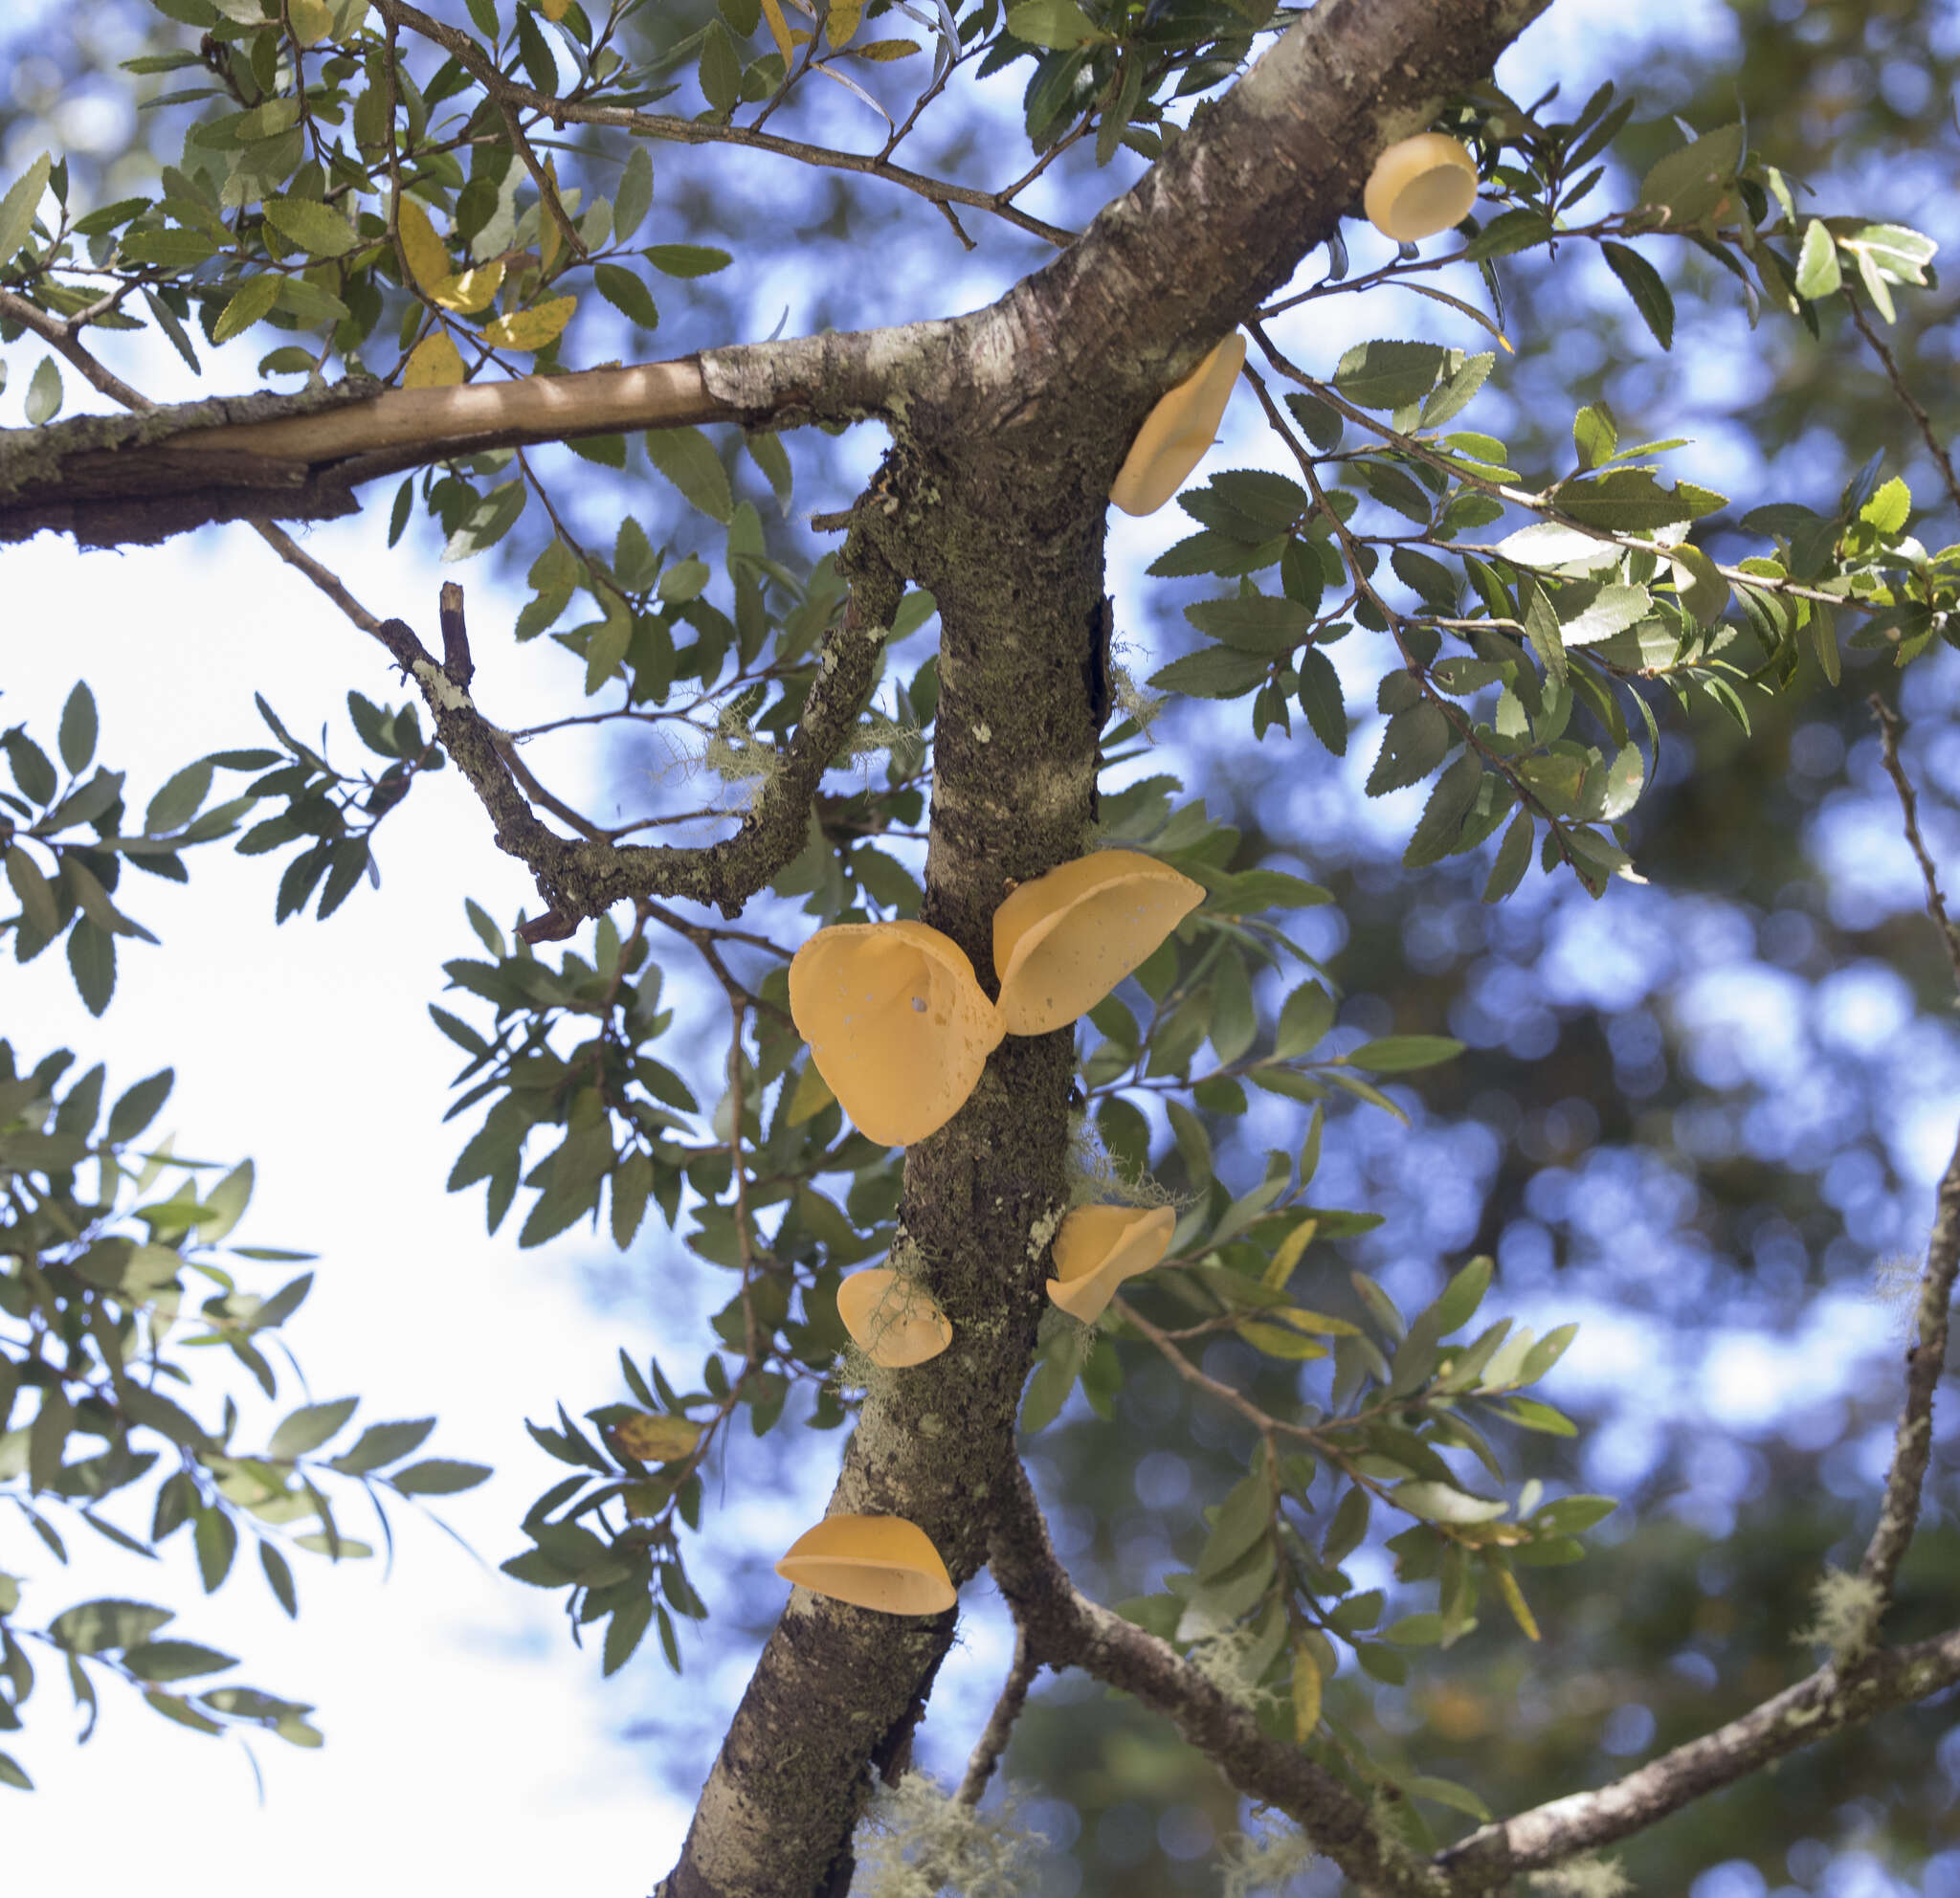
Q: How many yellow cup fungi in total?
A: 7